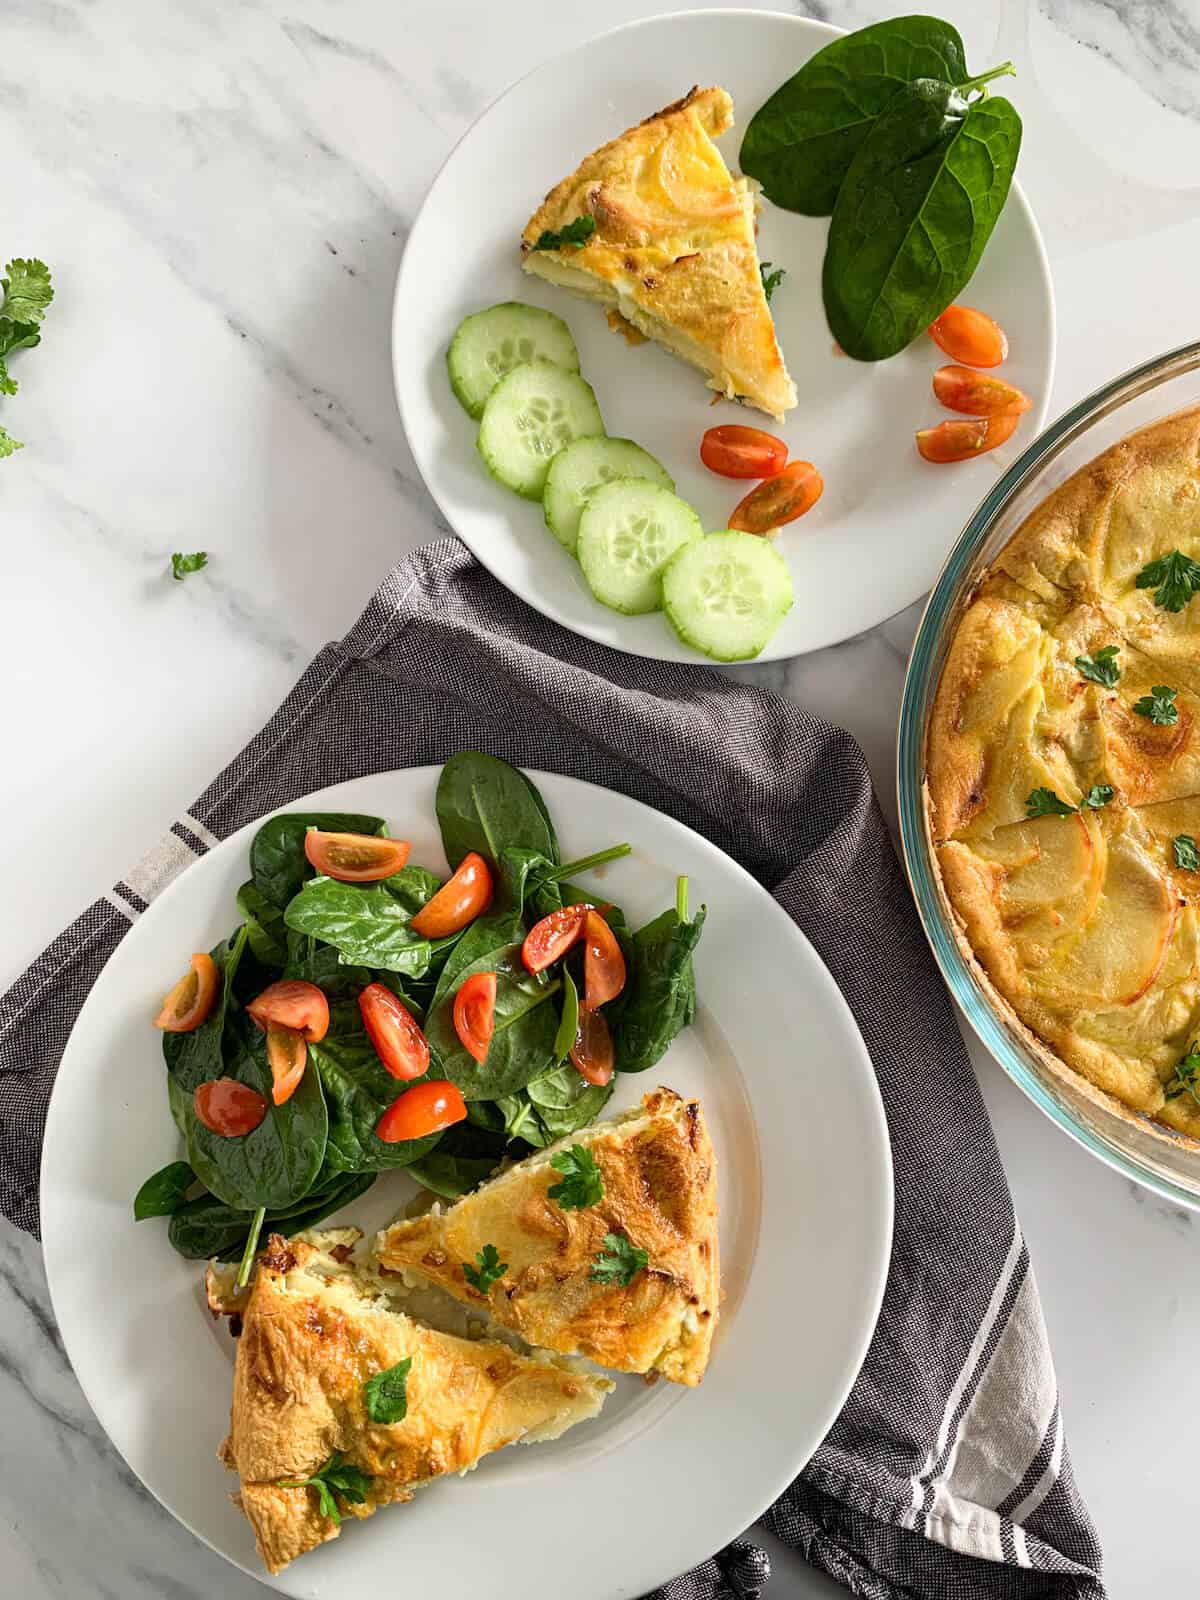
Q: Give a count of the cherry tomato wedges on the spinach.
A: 12